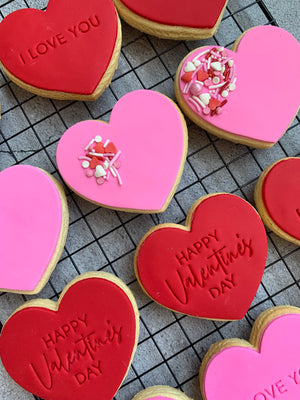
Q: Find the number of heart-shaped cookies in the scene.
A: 10